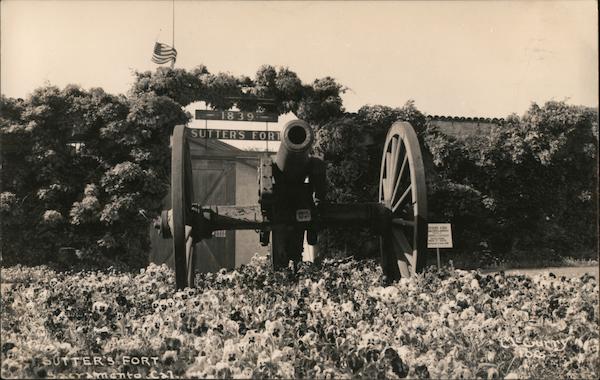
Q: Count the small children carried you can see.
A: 0